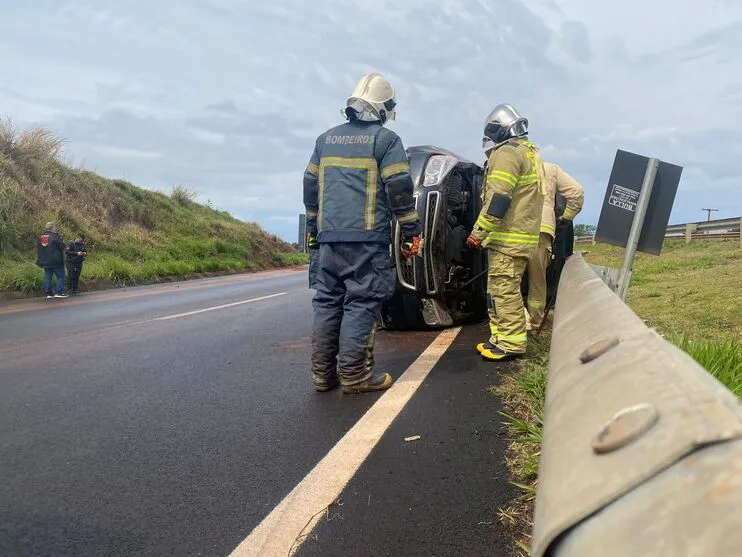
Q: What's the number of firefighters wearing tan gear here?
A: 2